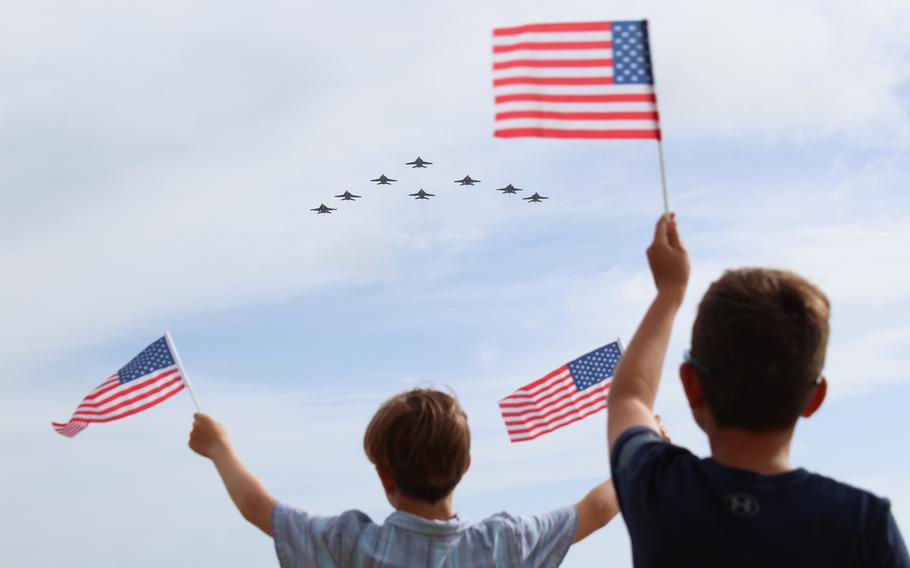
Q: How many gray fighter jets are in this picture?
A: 8